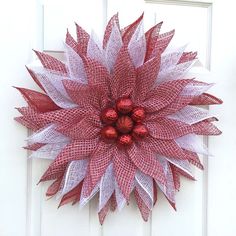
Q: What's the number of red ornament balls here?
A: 7